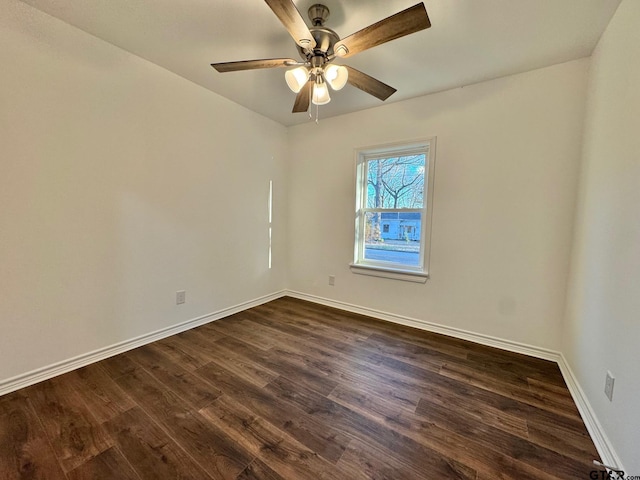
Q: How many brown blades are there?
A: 5